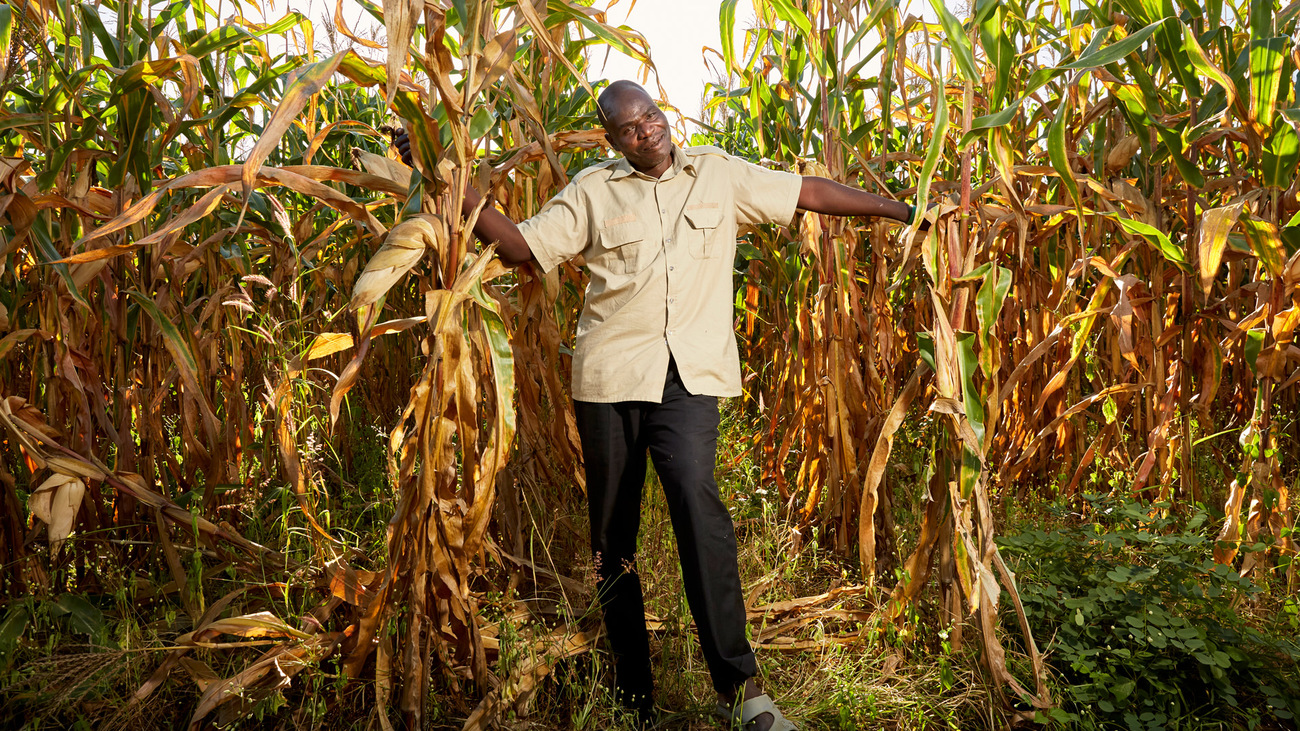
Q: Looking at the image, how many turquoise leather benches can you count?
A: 0